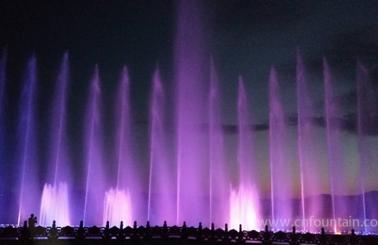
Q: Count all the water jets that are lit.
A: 13